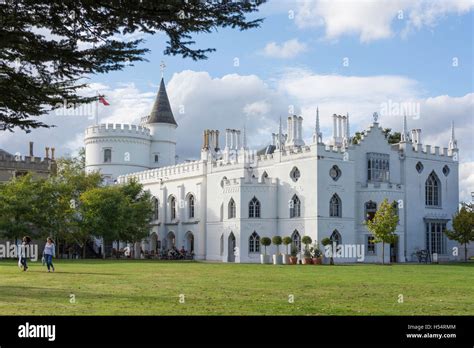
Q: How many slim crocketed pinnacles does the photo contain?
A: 6